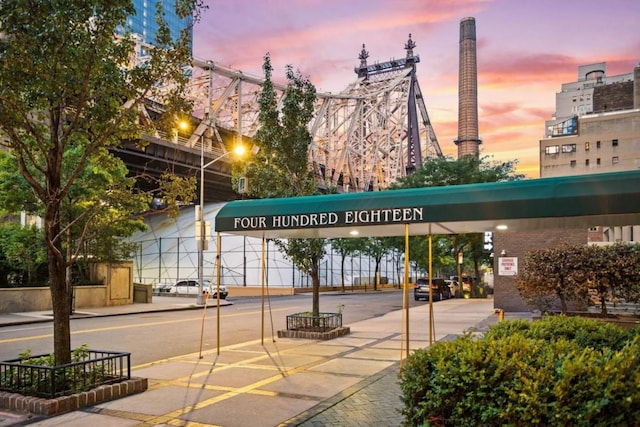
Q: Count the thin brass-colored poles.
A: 4